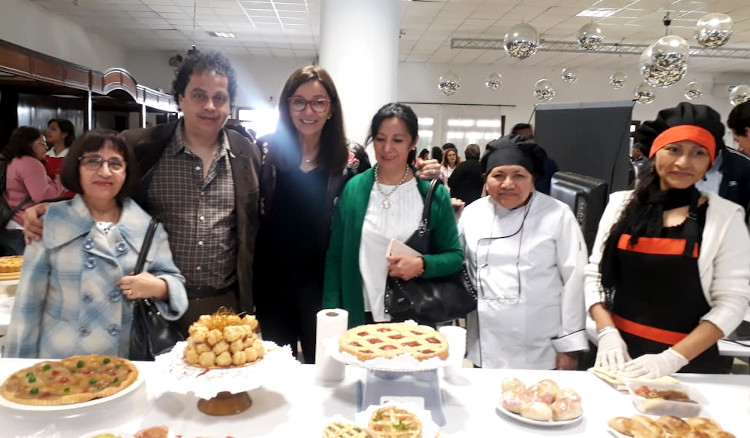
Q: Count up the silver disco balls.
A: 13